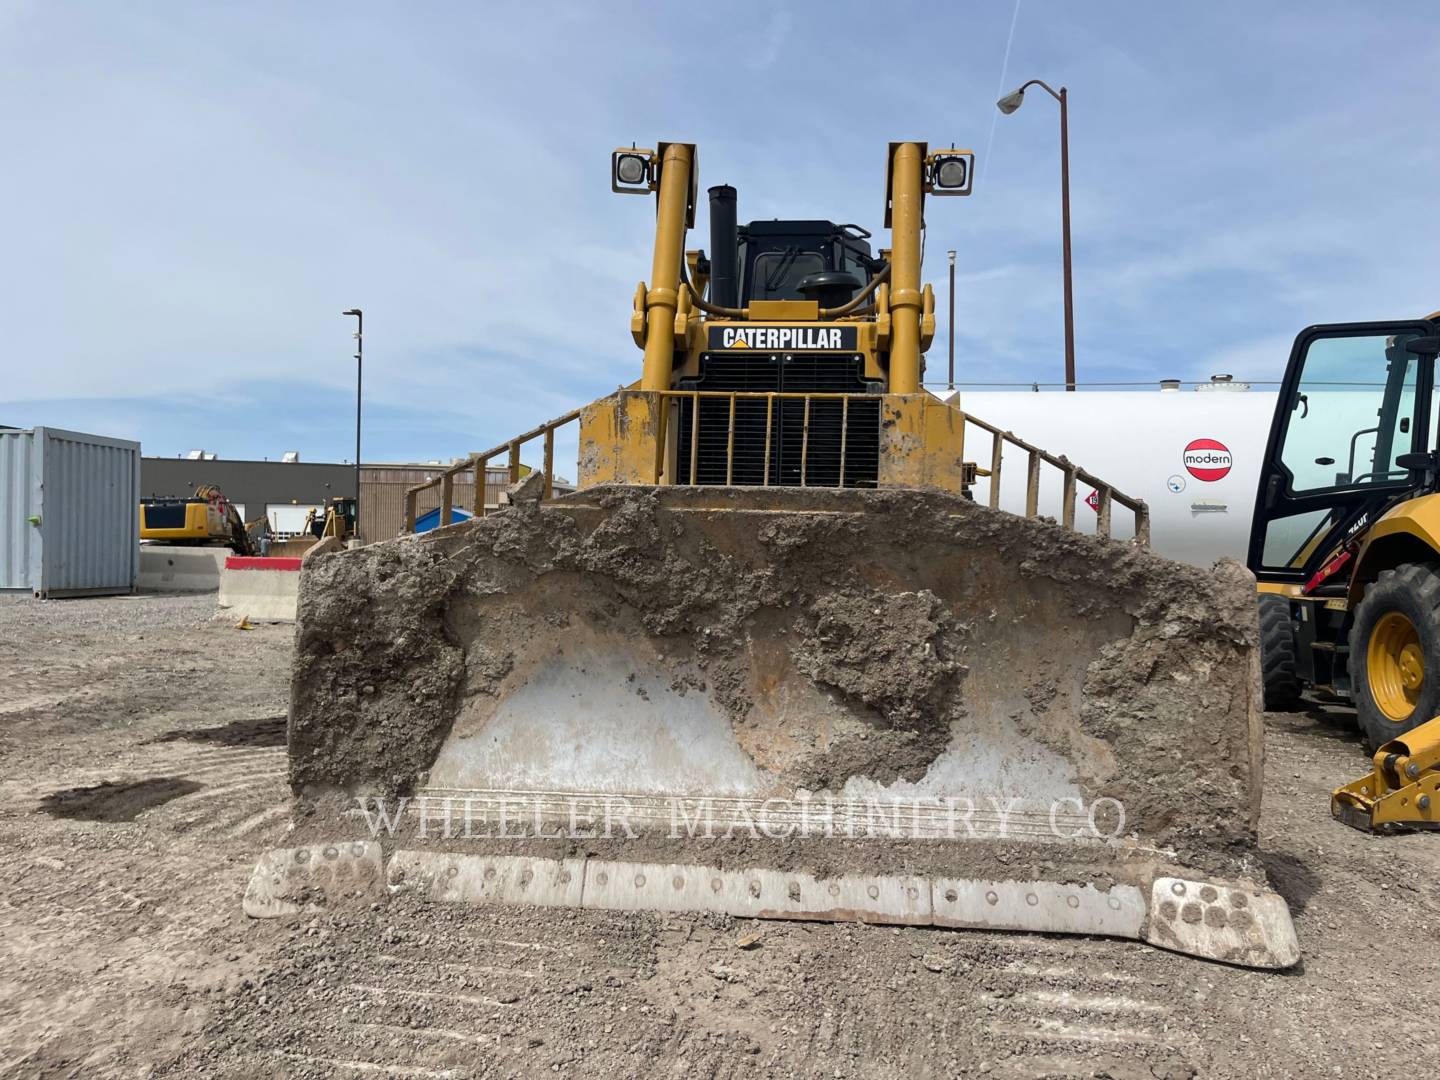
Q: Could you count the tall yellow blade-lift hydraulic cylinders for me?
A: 2